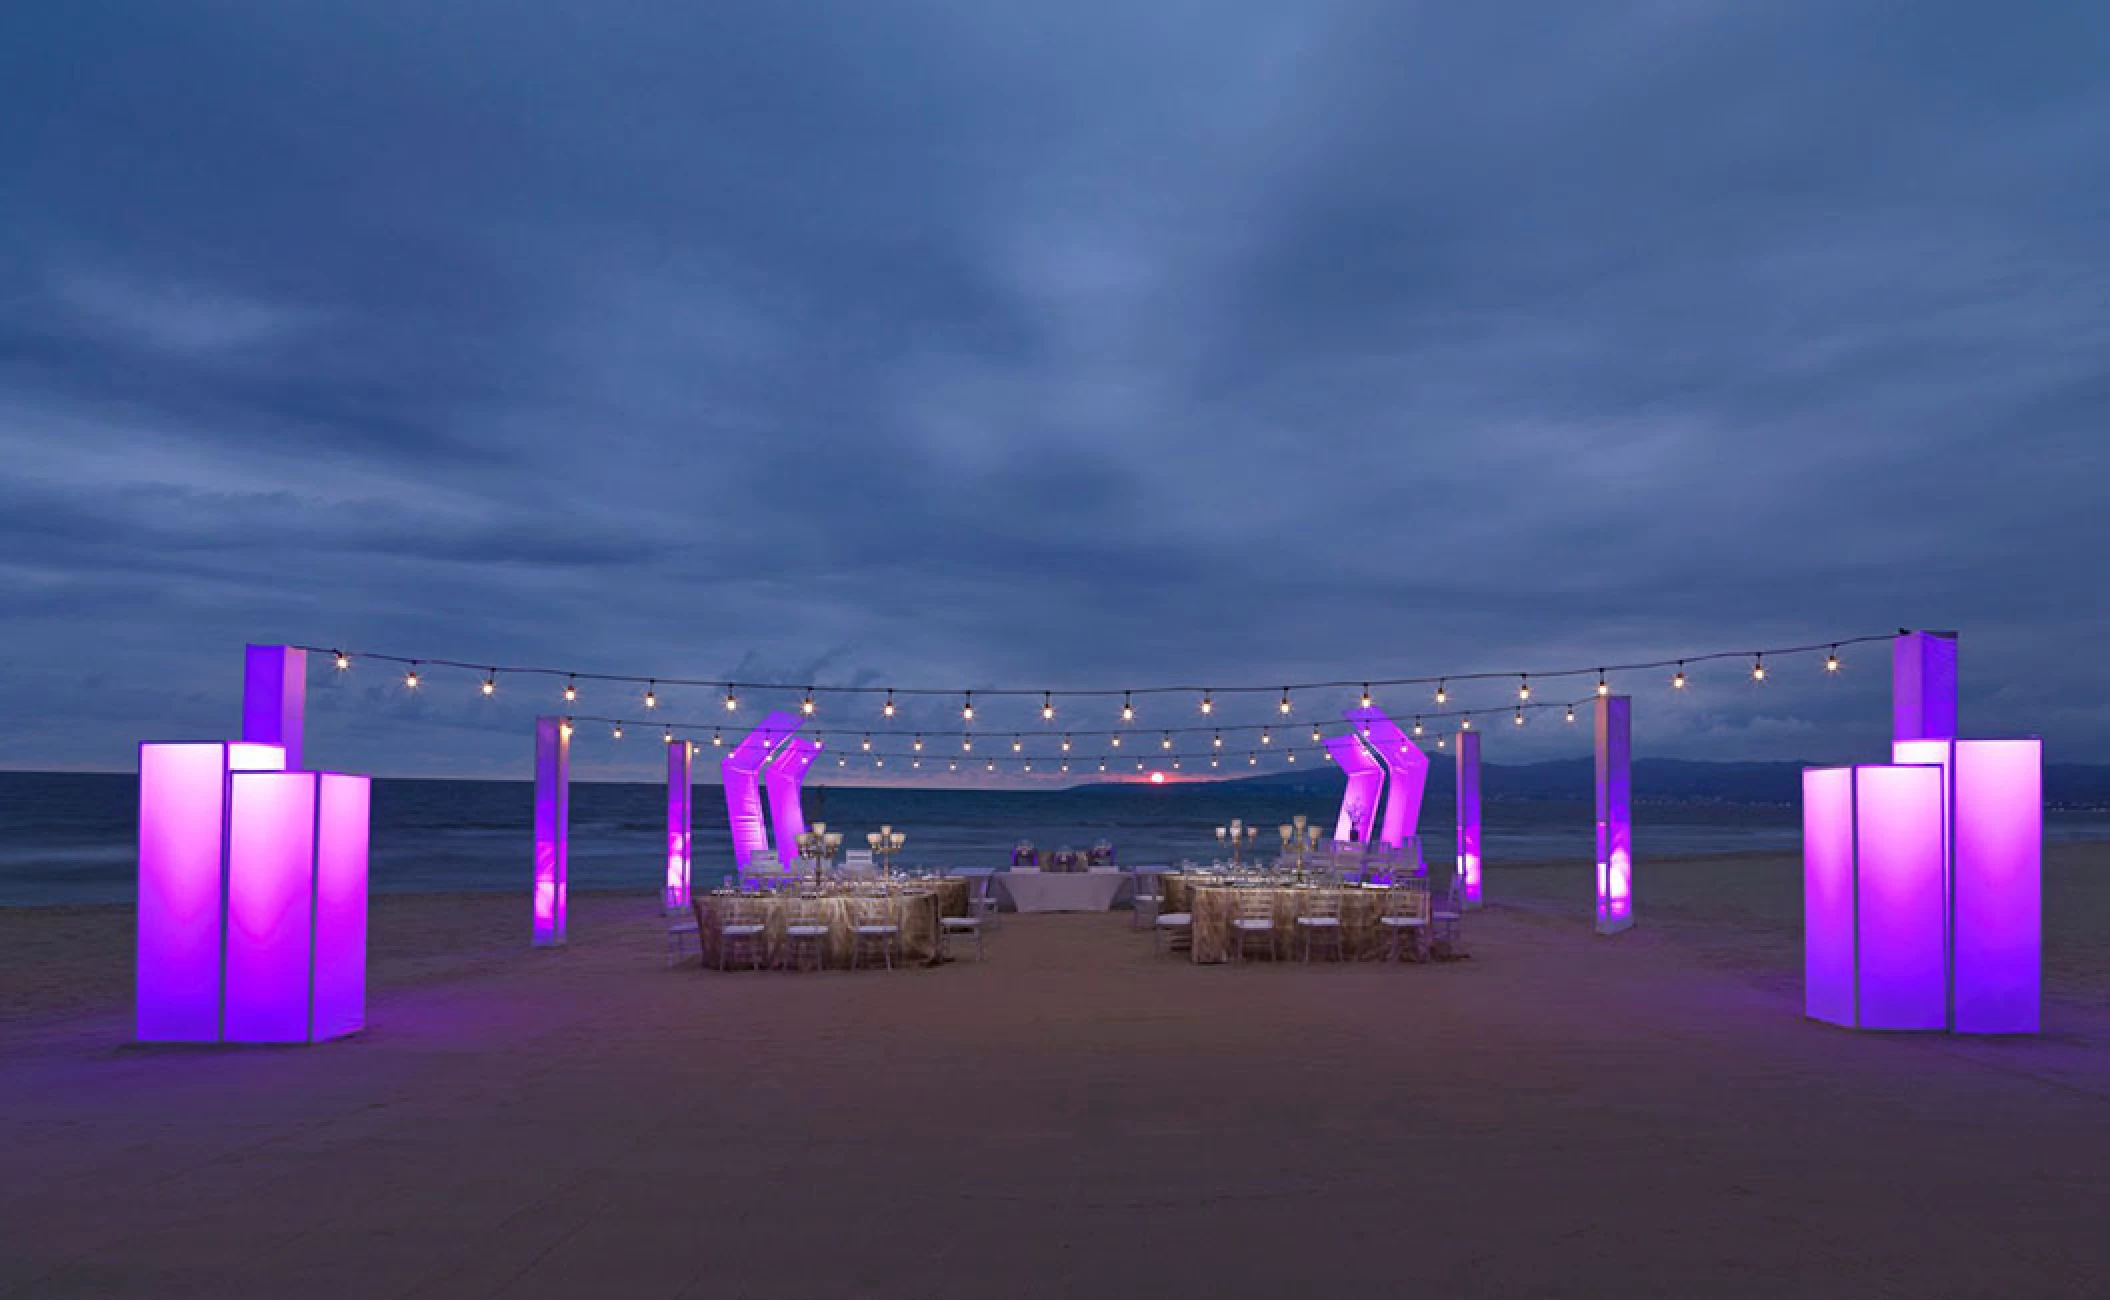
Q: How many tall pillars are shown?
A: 6